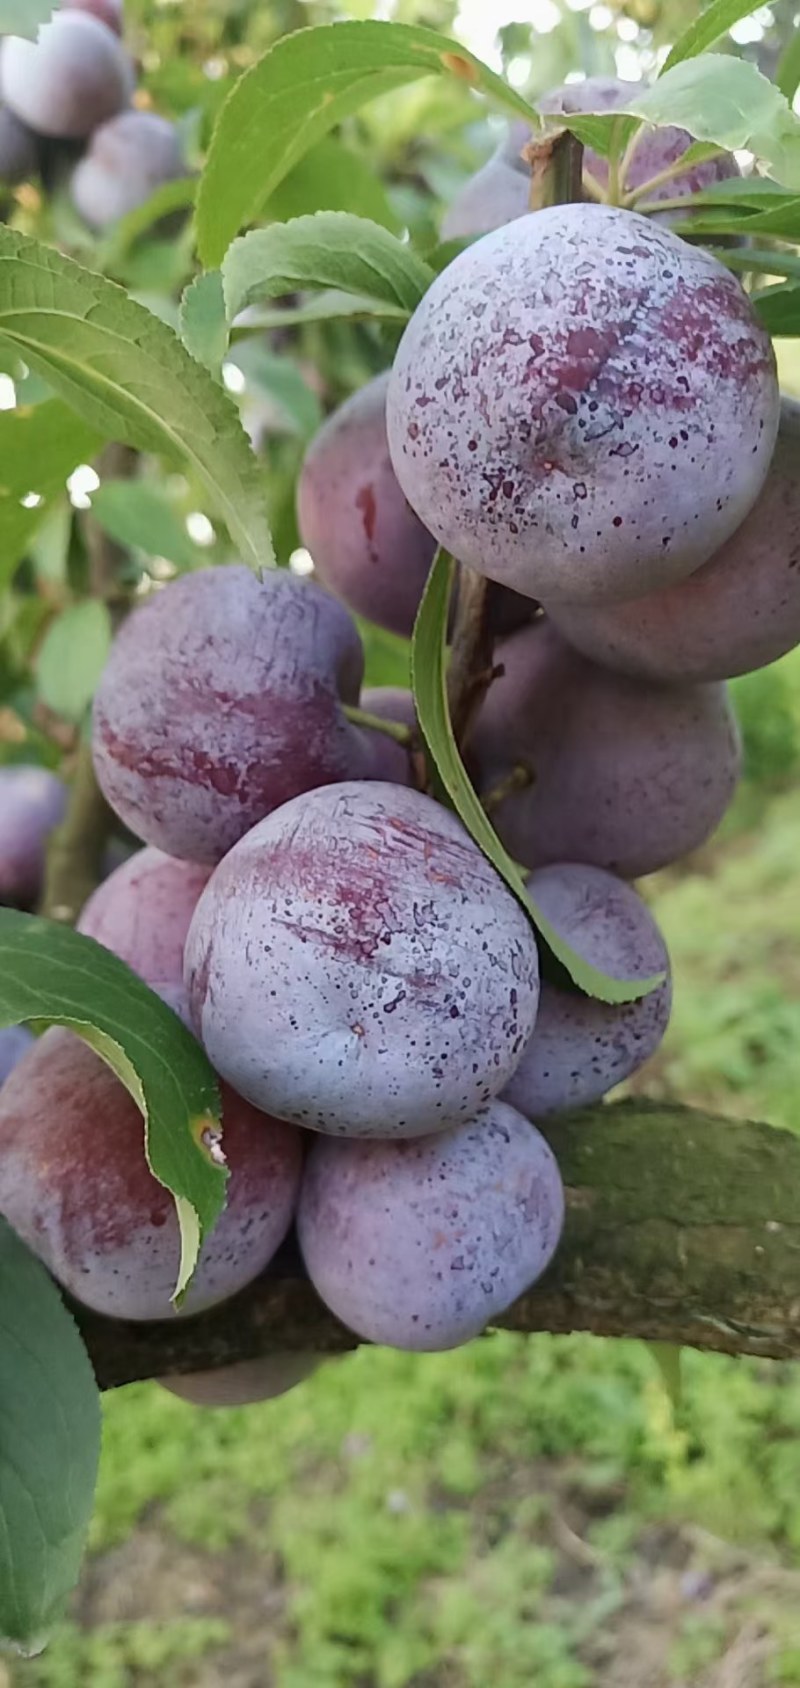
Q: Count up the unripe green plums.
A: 0